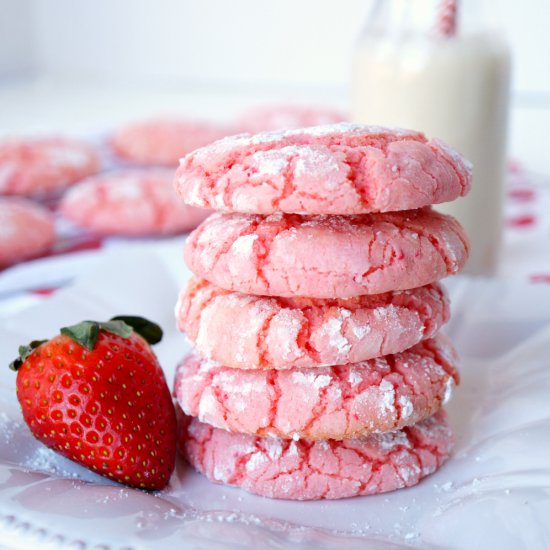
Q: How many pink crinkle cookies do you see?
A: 10